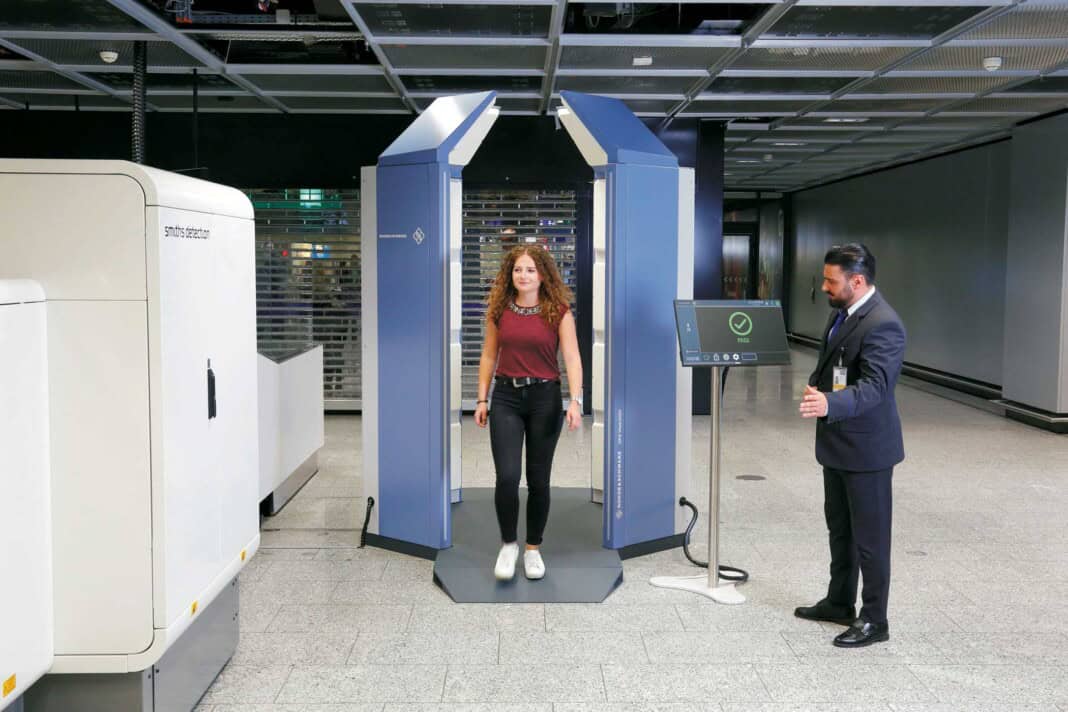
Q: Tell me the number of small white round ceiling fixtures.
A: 2